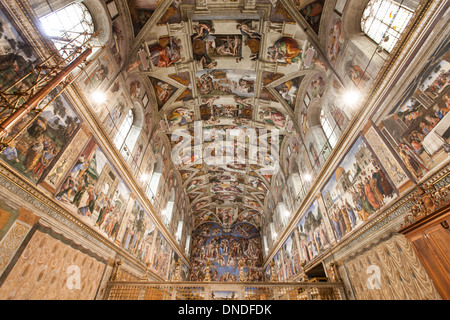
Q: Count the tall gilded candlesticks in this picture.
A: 8